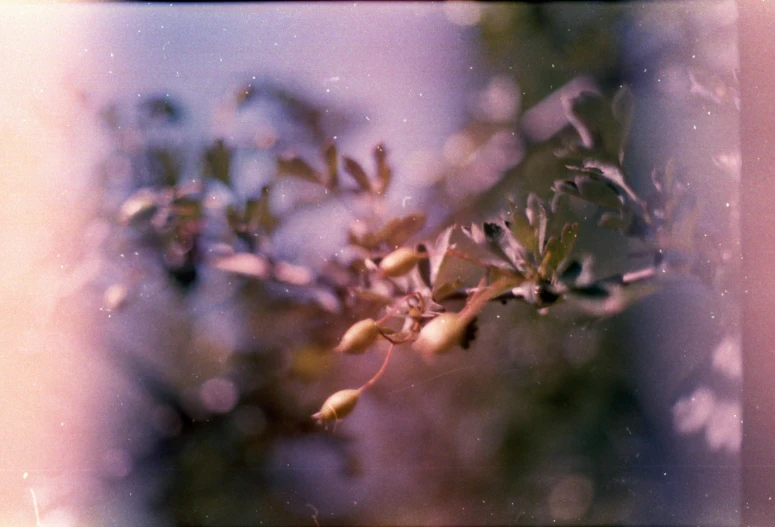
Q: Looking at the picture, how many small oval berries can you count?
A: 4